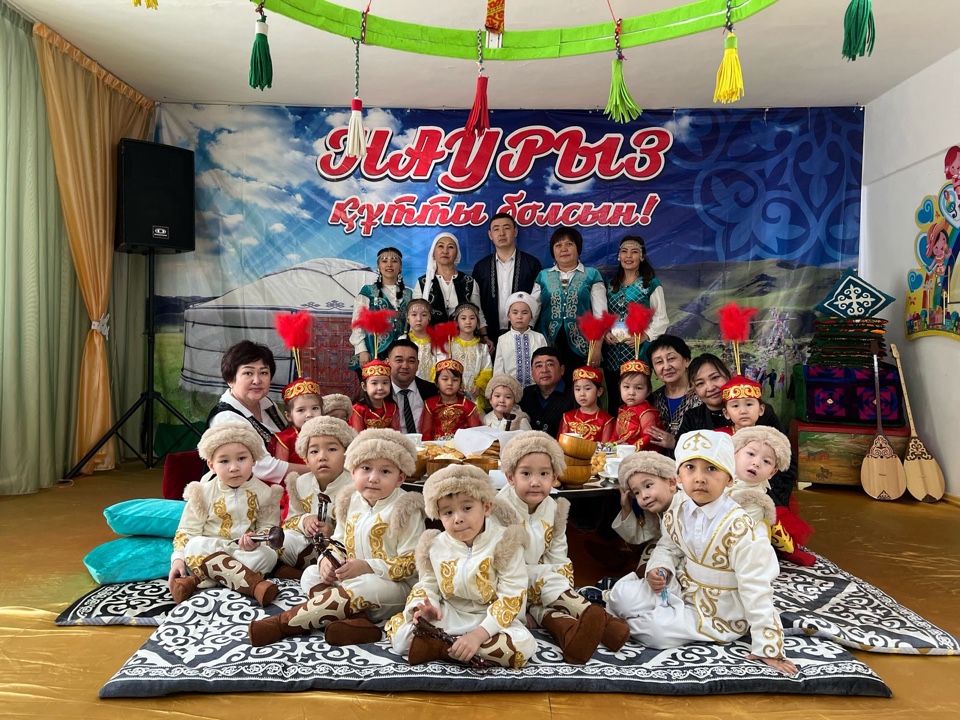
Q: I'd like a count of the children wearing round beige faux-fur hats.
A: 9